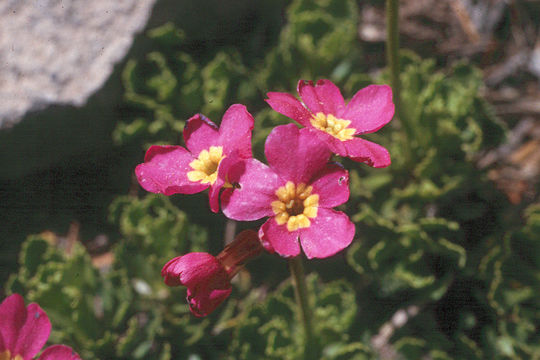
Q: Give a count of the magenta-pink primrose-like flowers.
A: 5